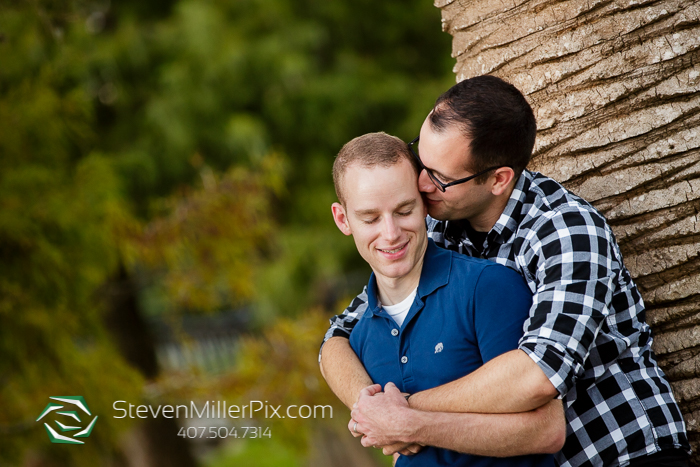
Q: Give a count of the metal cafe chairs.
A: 0